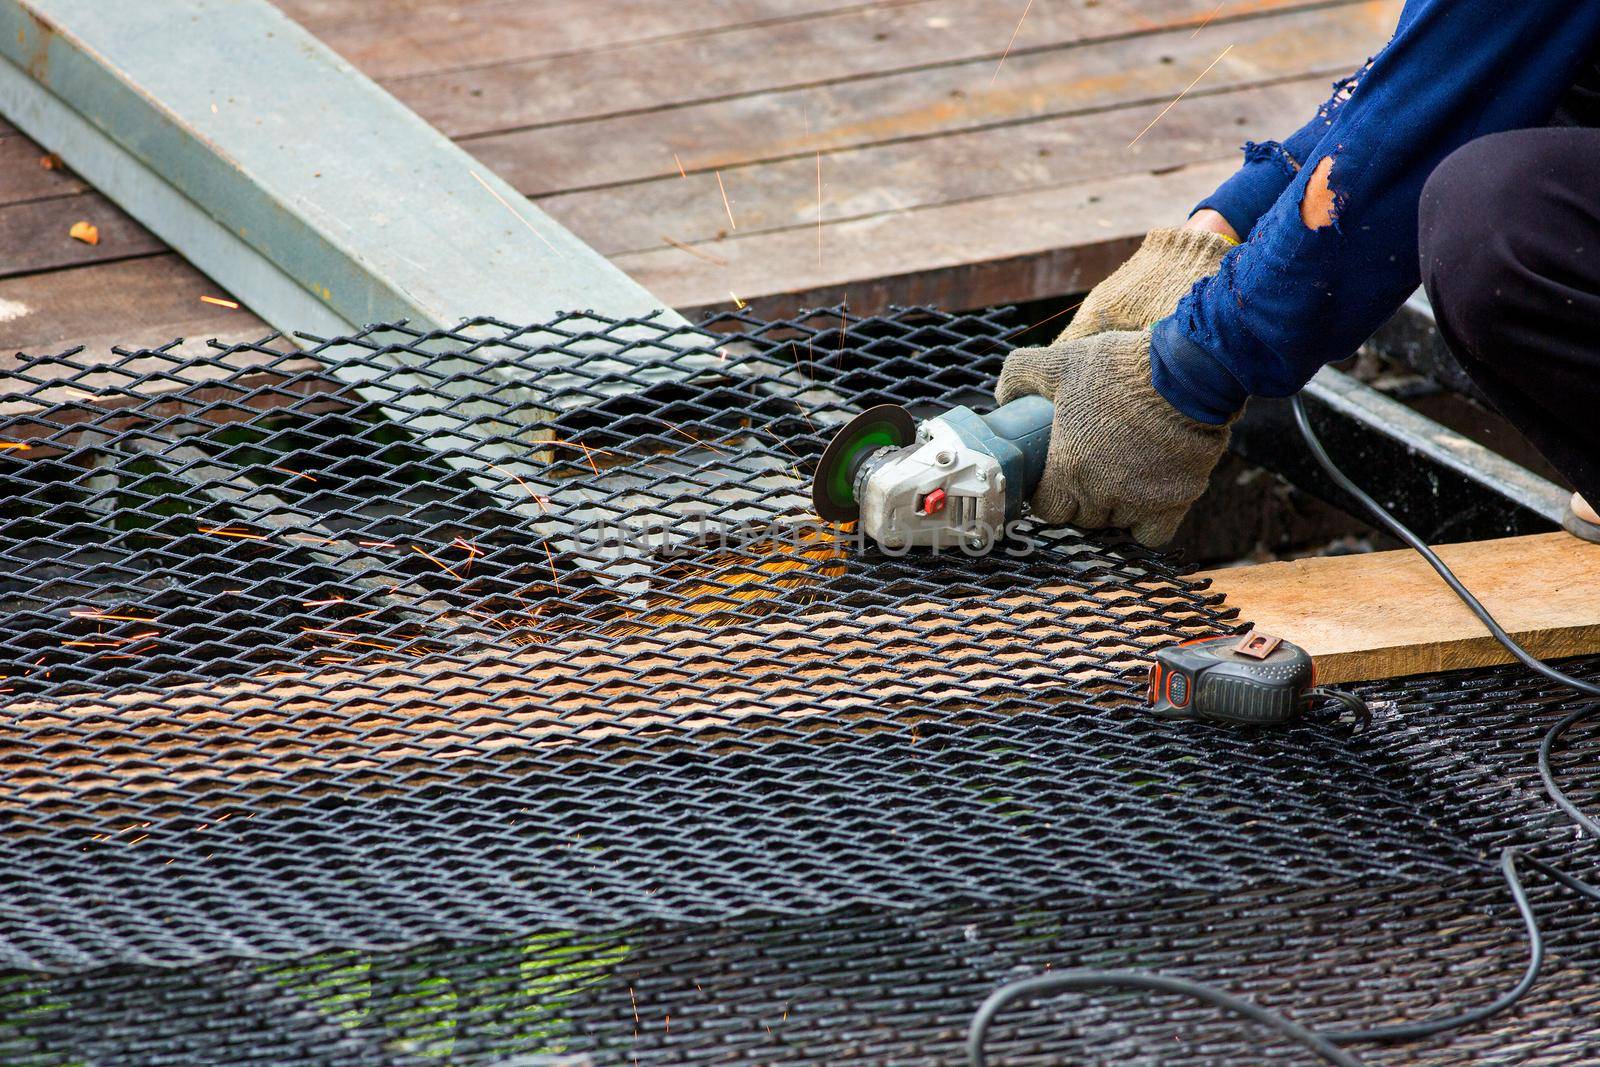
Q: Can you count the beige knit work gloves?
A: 2